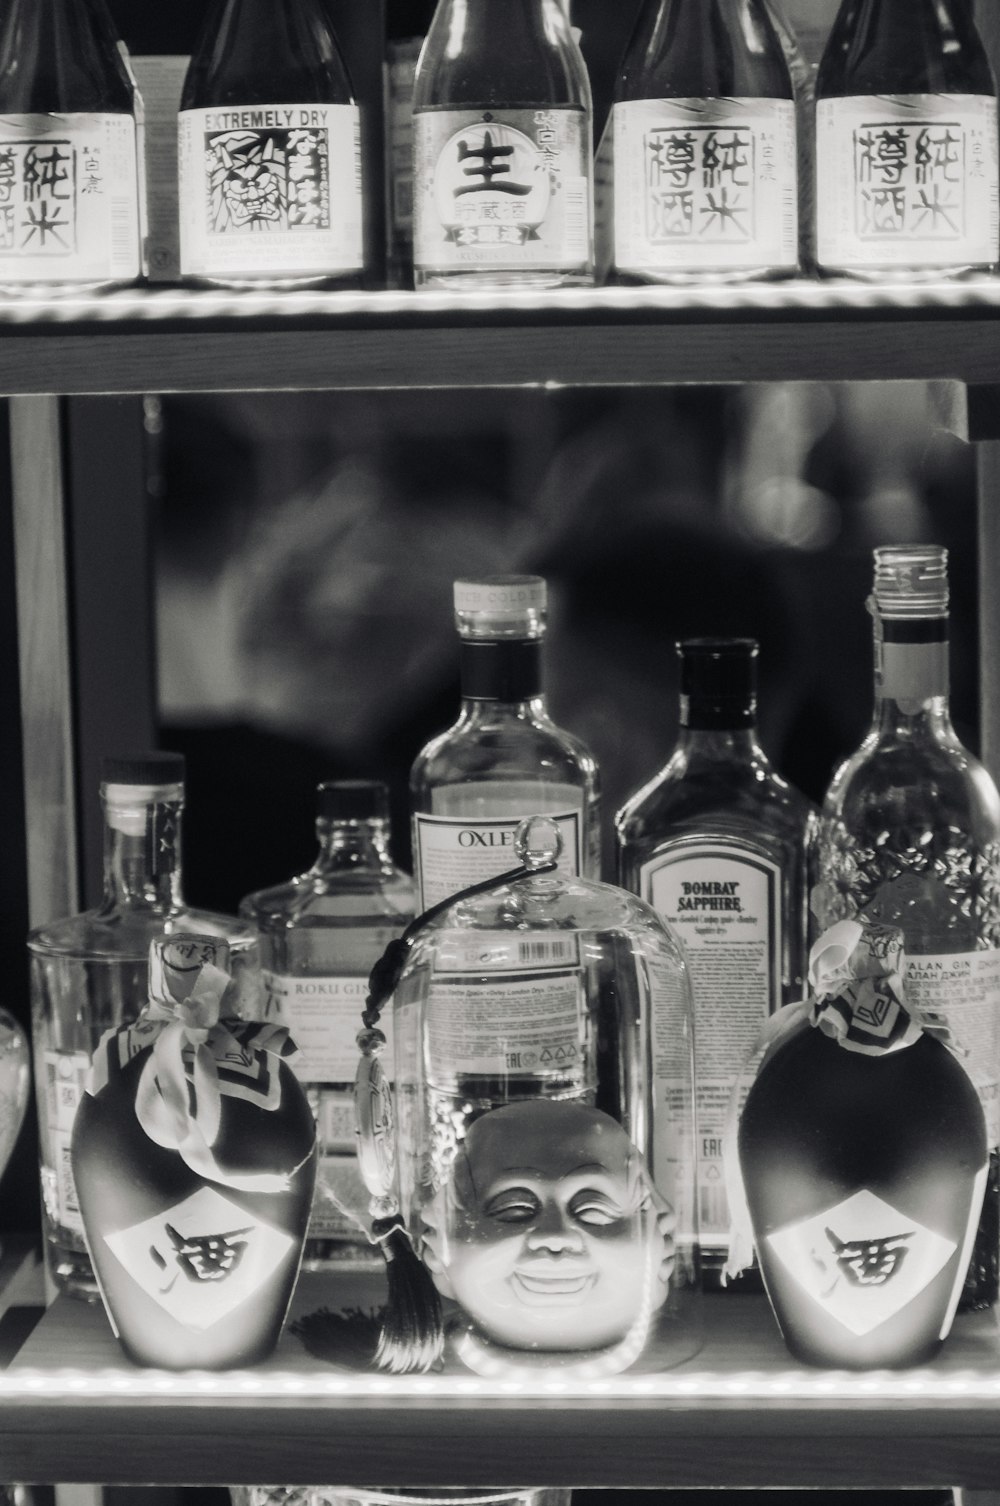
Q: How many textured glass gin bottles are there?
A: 1